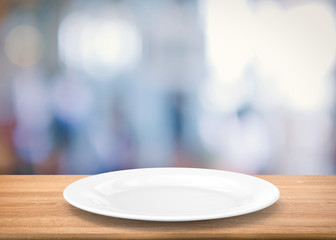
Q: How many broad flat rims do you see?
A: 1